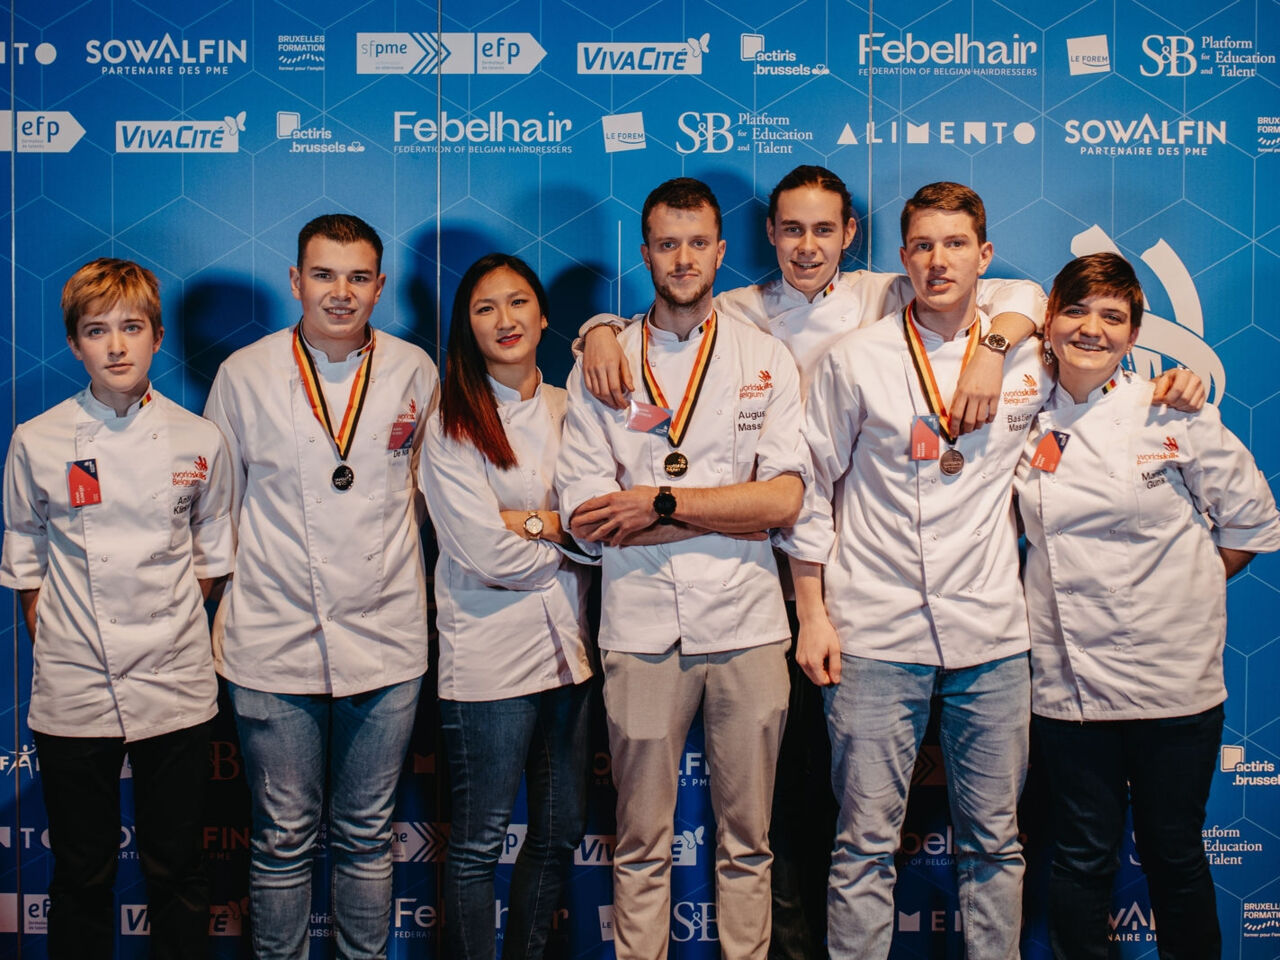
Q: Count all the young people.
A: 7